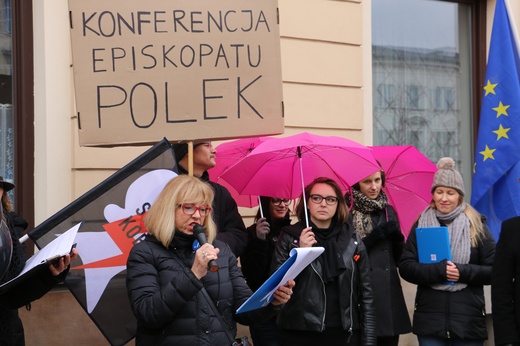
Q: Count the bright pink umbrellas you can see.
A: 3